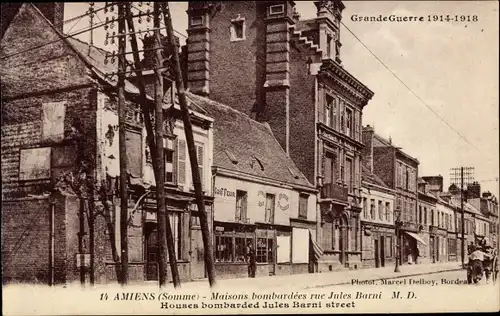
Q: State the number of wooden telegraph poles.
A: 5